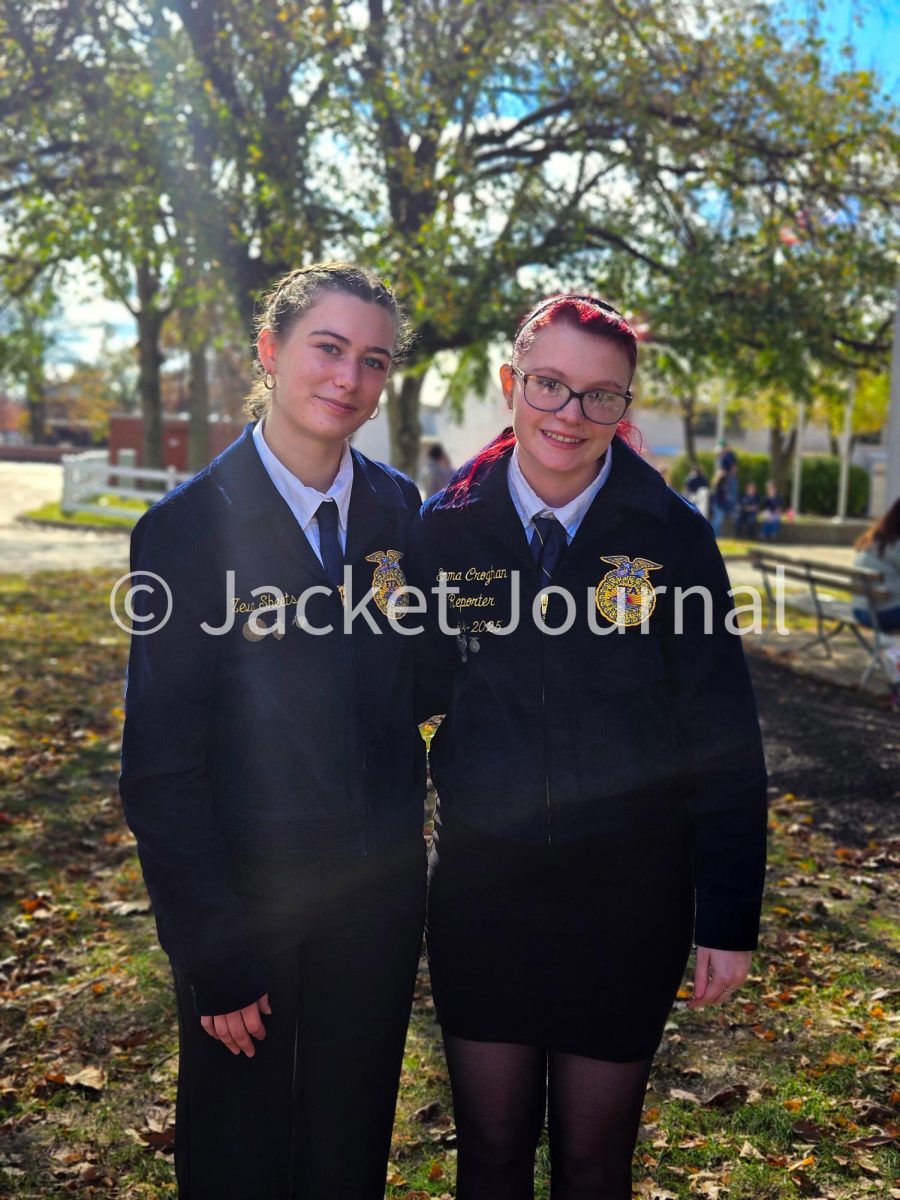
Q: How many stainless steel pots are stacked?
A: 0